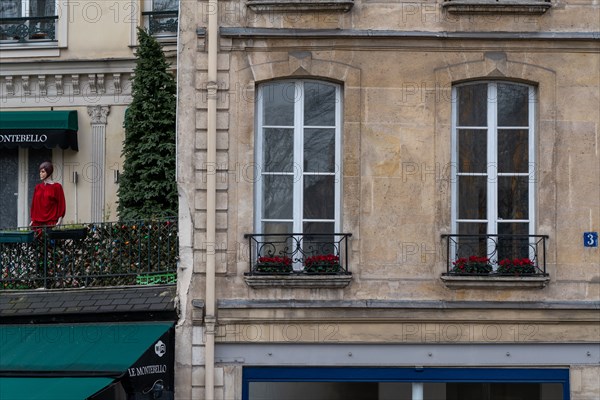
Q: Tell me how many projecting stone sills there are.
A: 4